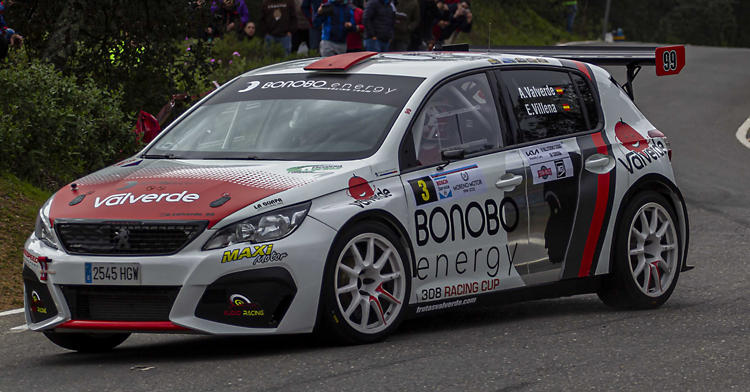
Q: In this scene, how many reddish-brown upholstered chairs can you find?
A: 0